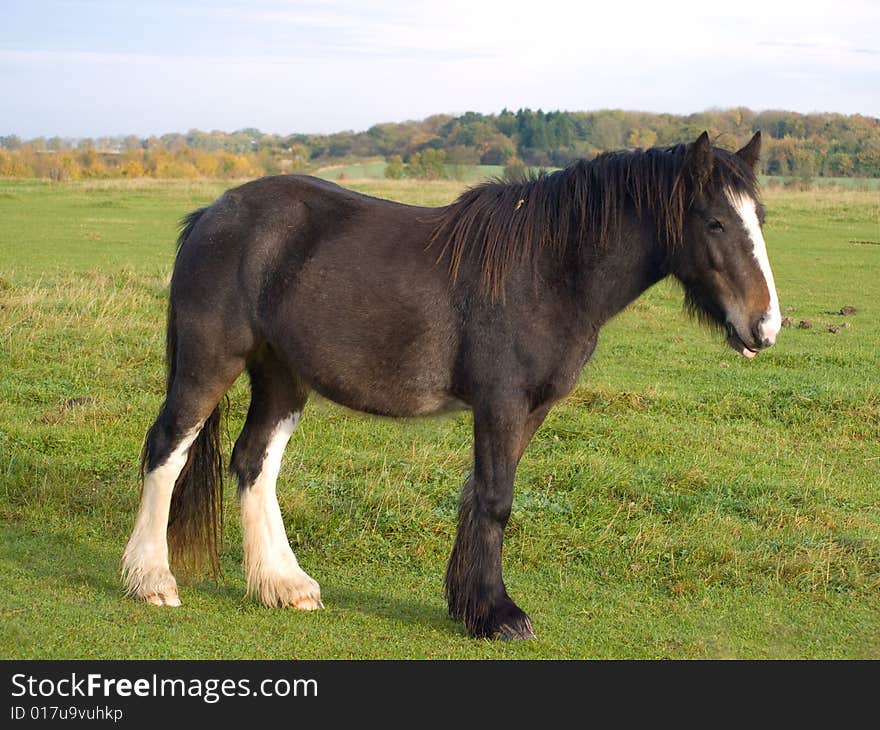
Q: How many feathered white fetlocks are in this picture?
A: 2